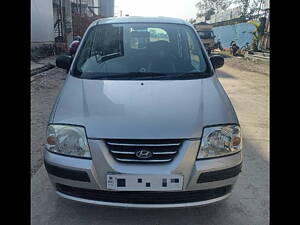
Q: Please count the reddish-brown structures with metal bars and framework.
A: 1